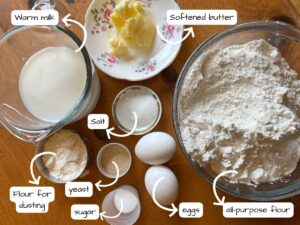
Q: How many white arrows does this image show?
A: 8